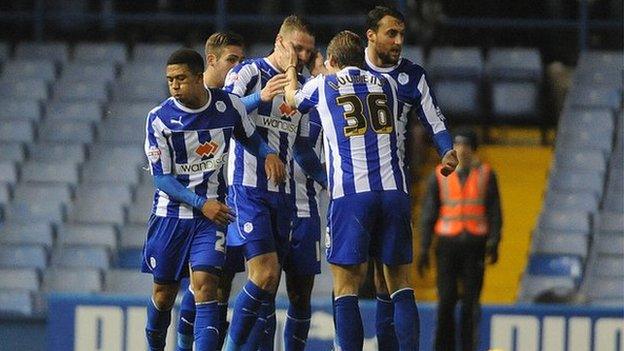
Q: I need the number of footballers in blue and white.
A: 6